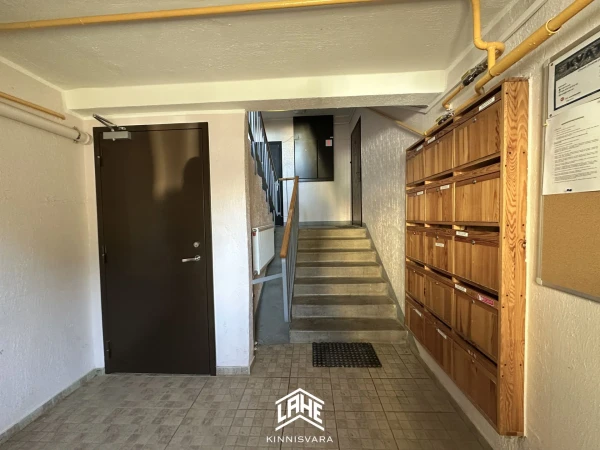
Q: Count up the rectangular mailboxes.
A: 15